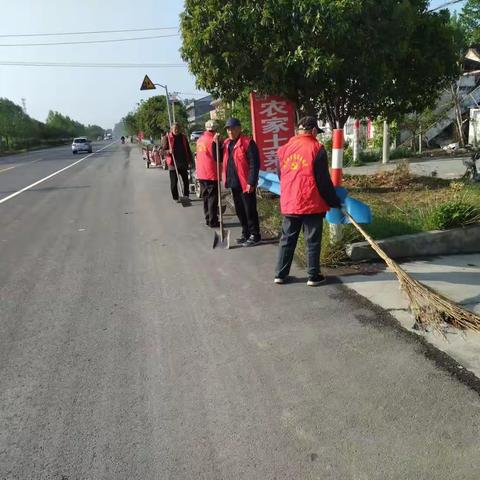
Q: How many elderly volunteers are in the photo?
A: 4